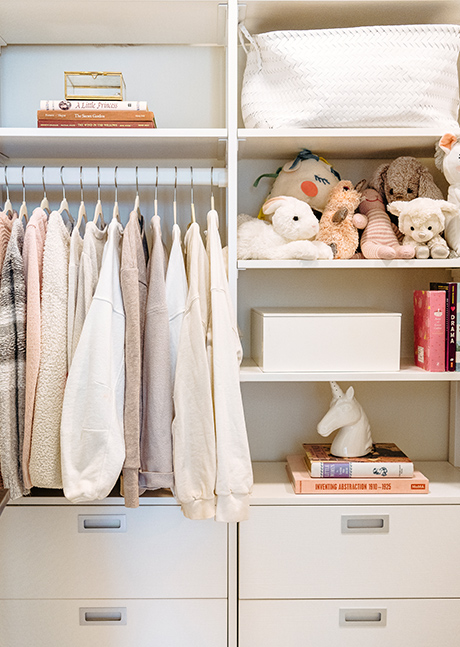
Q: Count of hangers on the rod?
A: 12